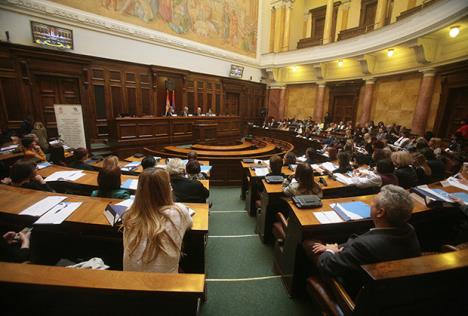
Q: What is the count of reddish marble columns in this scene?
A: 4